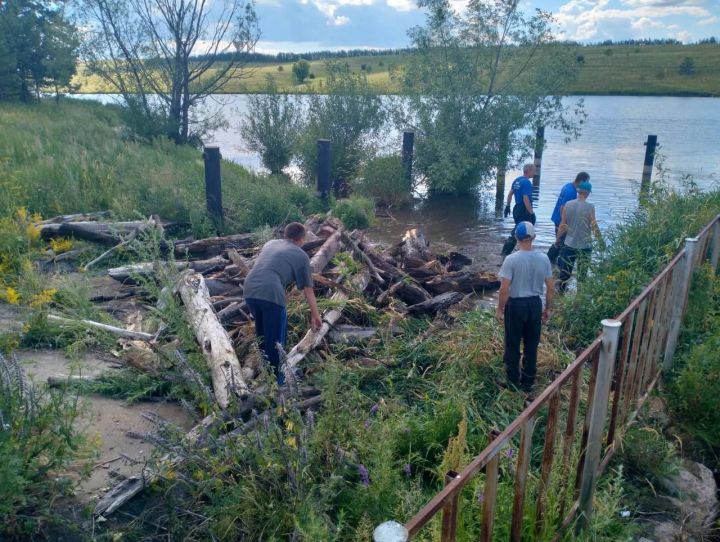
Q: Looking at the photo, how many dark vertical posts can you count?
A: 6